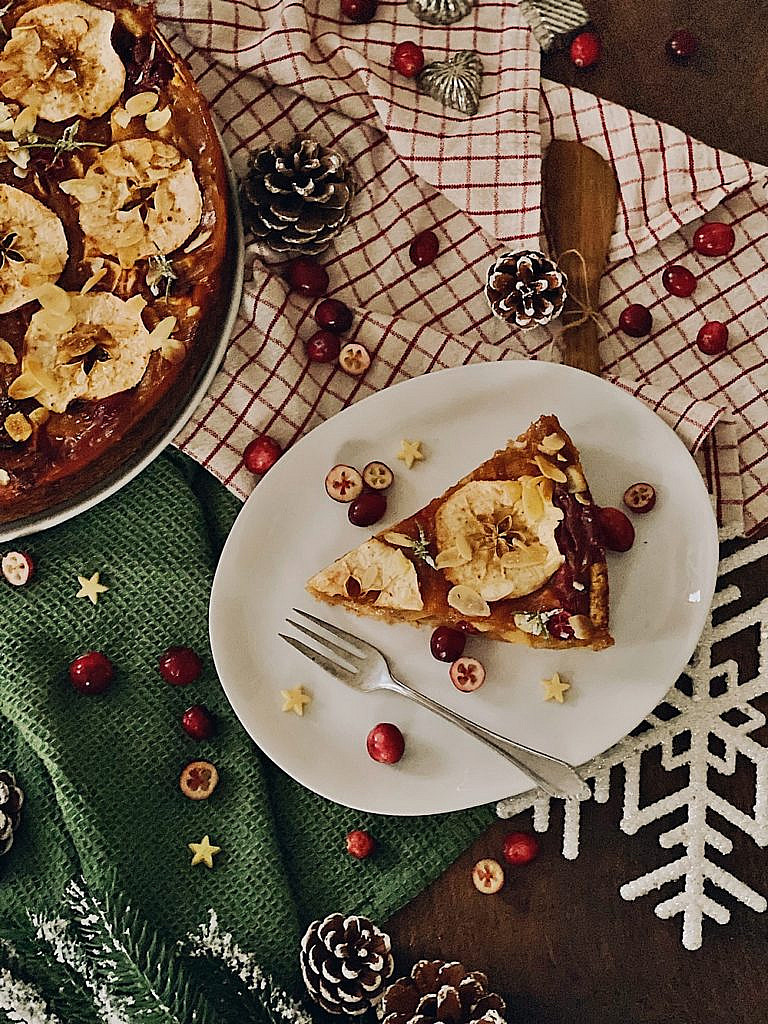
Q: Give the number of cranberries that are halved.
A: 8